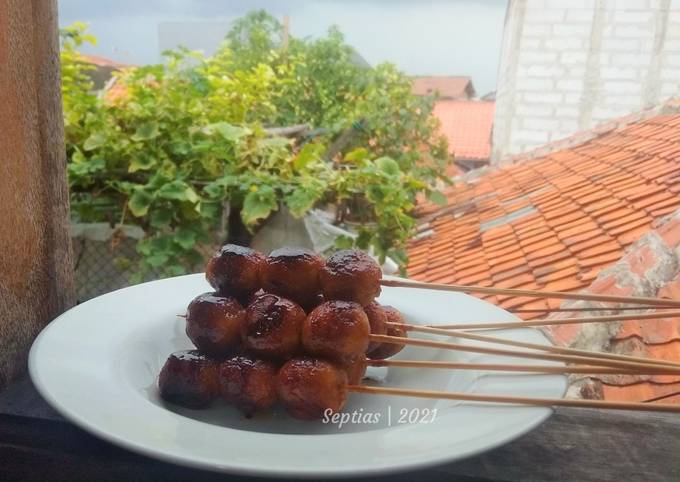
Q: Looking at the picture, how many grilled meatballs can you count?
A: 12